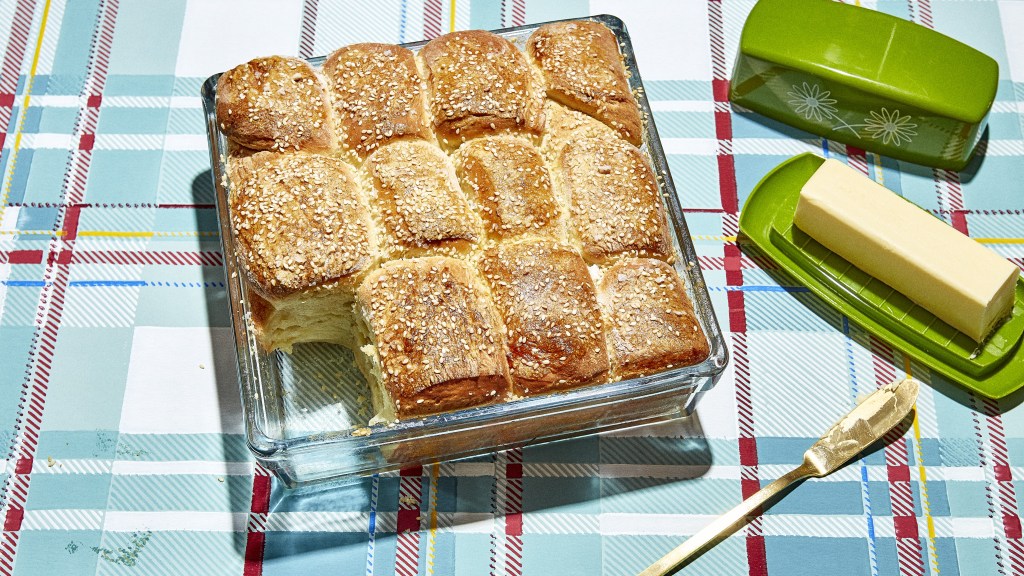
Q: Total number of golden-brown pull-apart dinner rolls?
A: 11